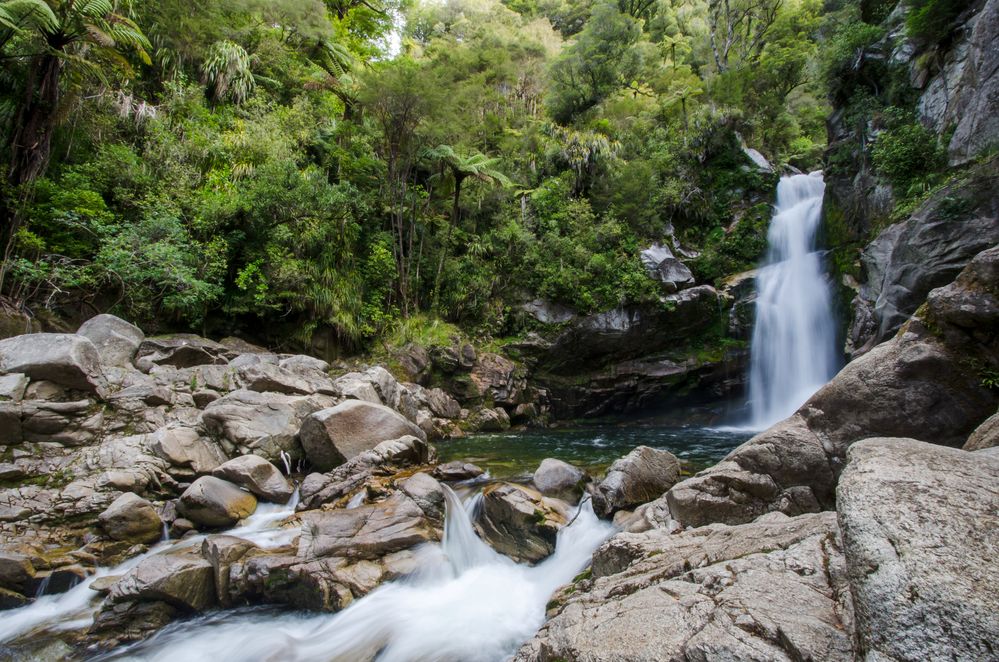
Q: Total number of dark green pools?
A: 1